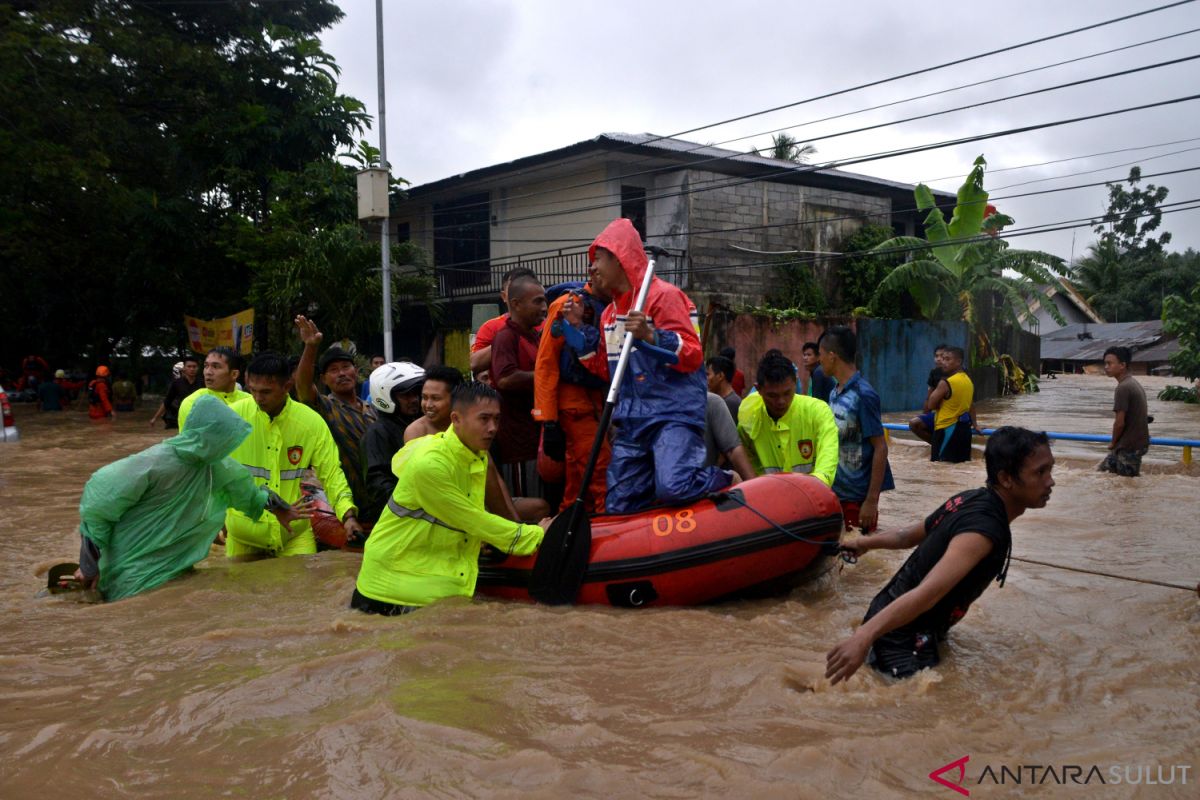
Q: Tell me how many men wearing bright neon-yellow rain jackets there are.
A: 4